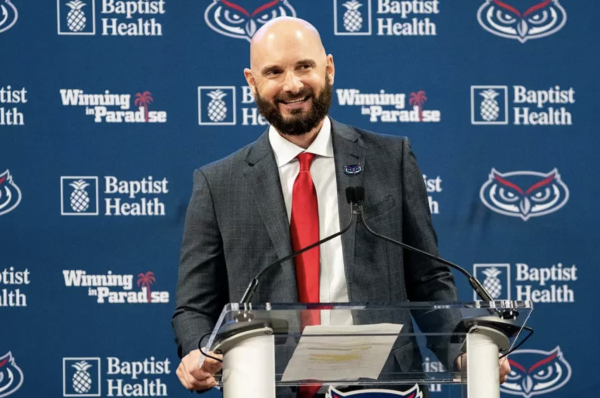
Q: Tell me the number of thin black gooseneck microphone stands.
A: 2